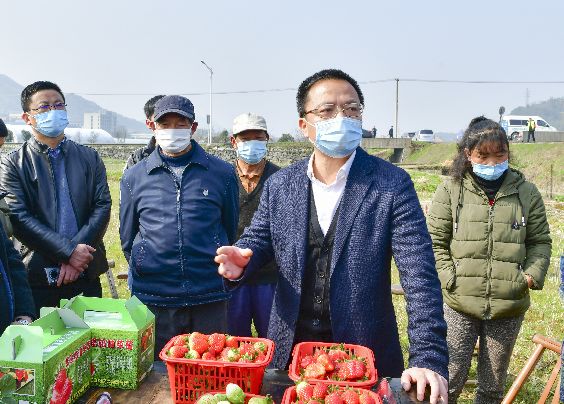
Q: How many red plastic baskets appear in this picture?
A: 4